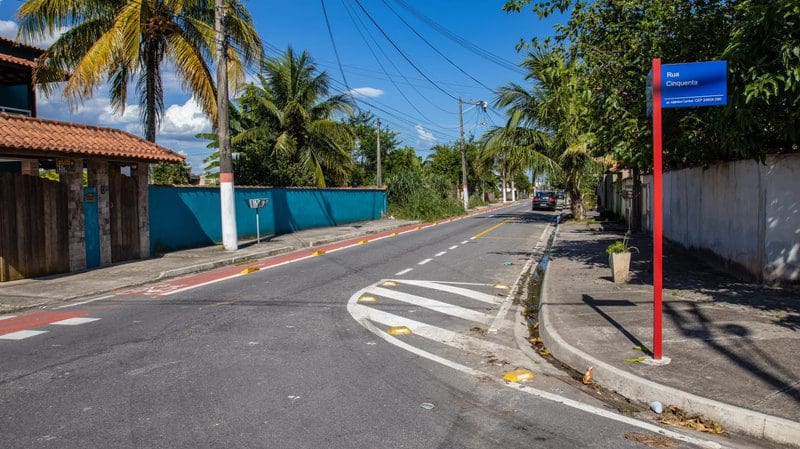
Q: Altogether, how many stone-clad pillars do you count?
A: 3